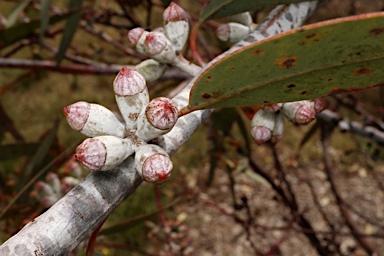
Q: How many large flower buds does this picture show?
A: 5